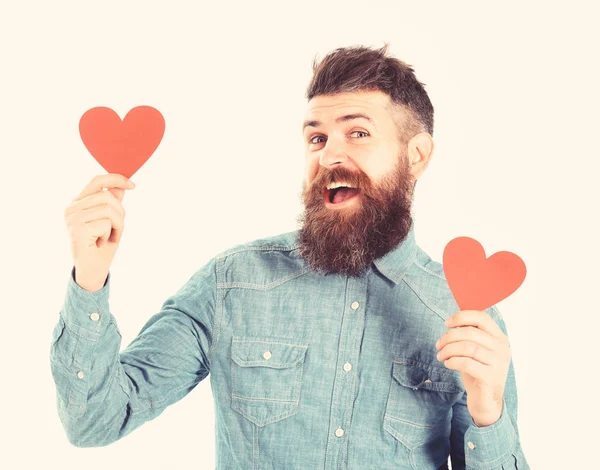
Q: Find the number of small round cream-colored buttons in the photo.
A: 8